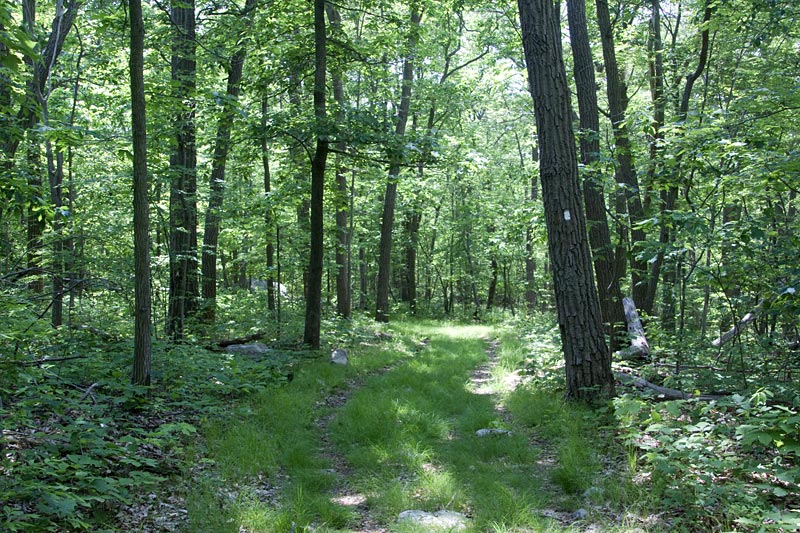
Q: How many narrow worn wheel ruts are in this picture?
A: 2